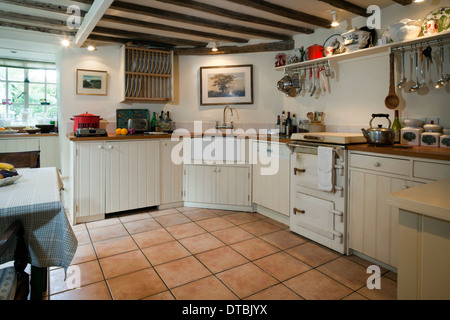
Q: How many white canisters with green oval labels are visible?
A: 3